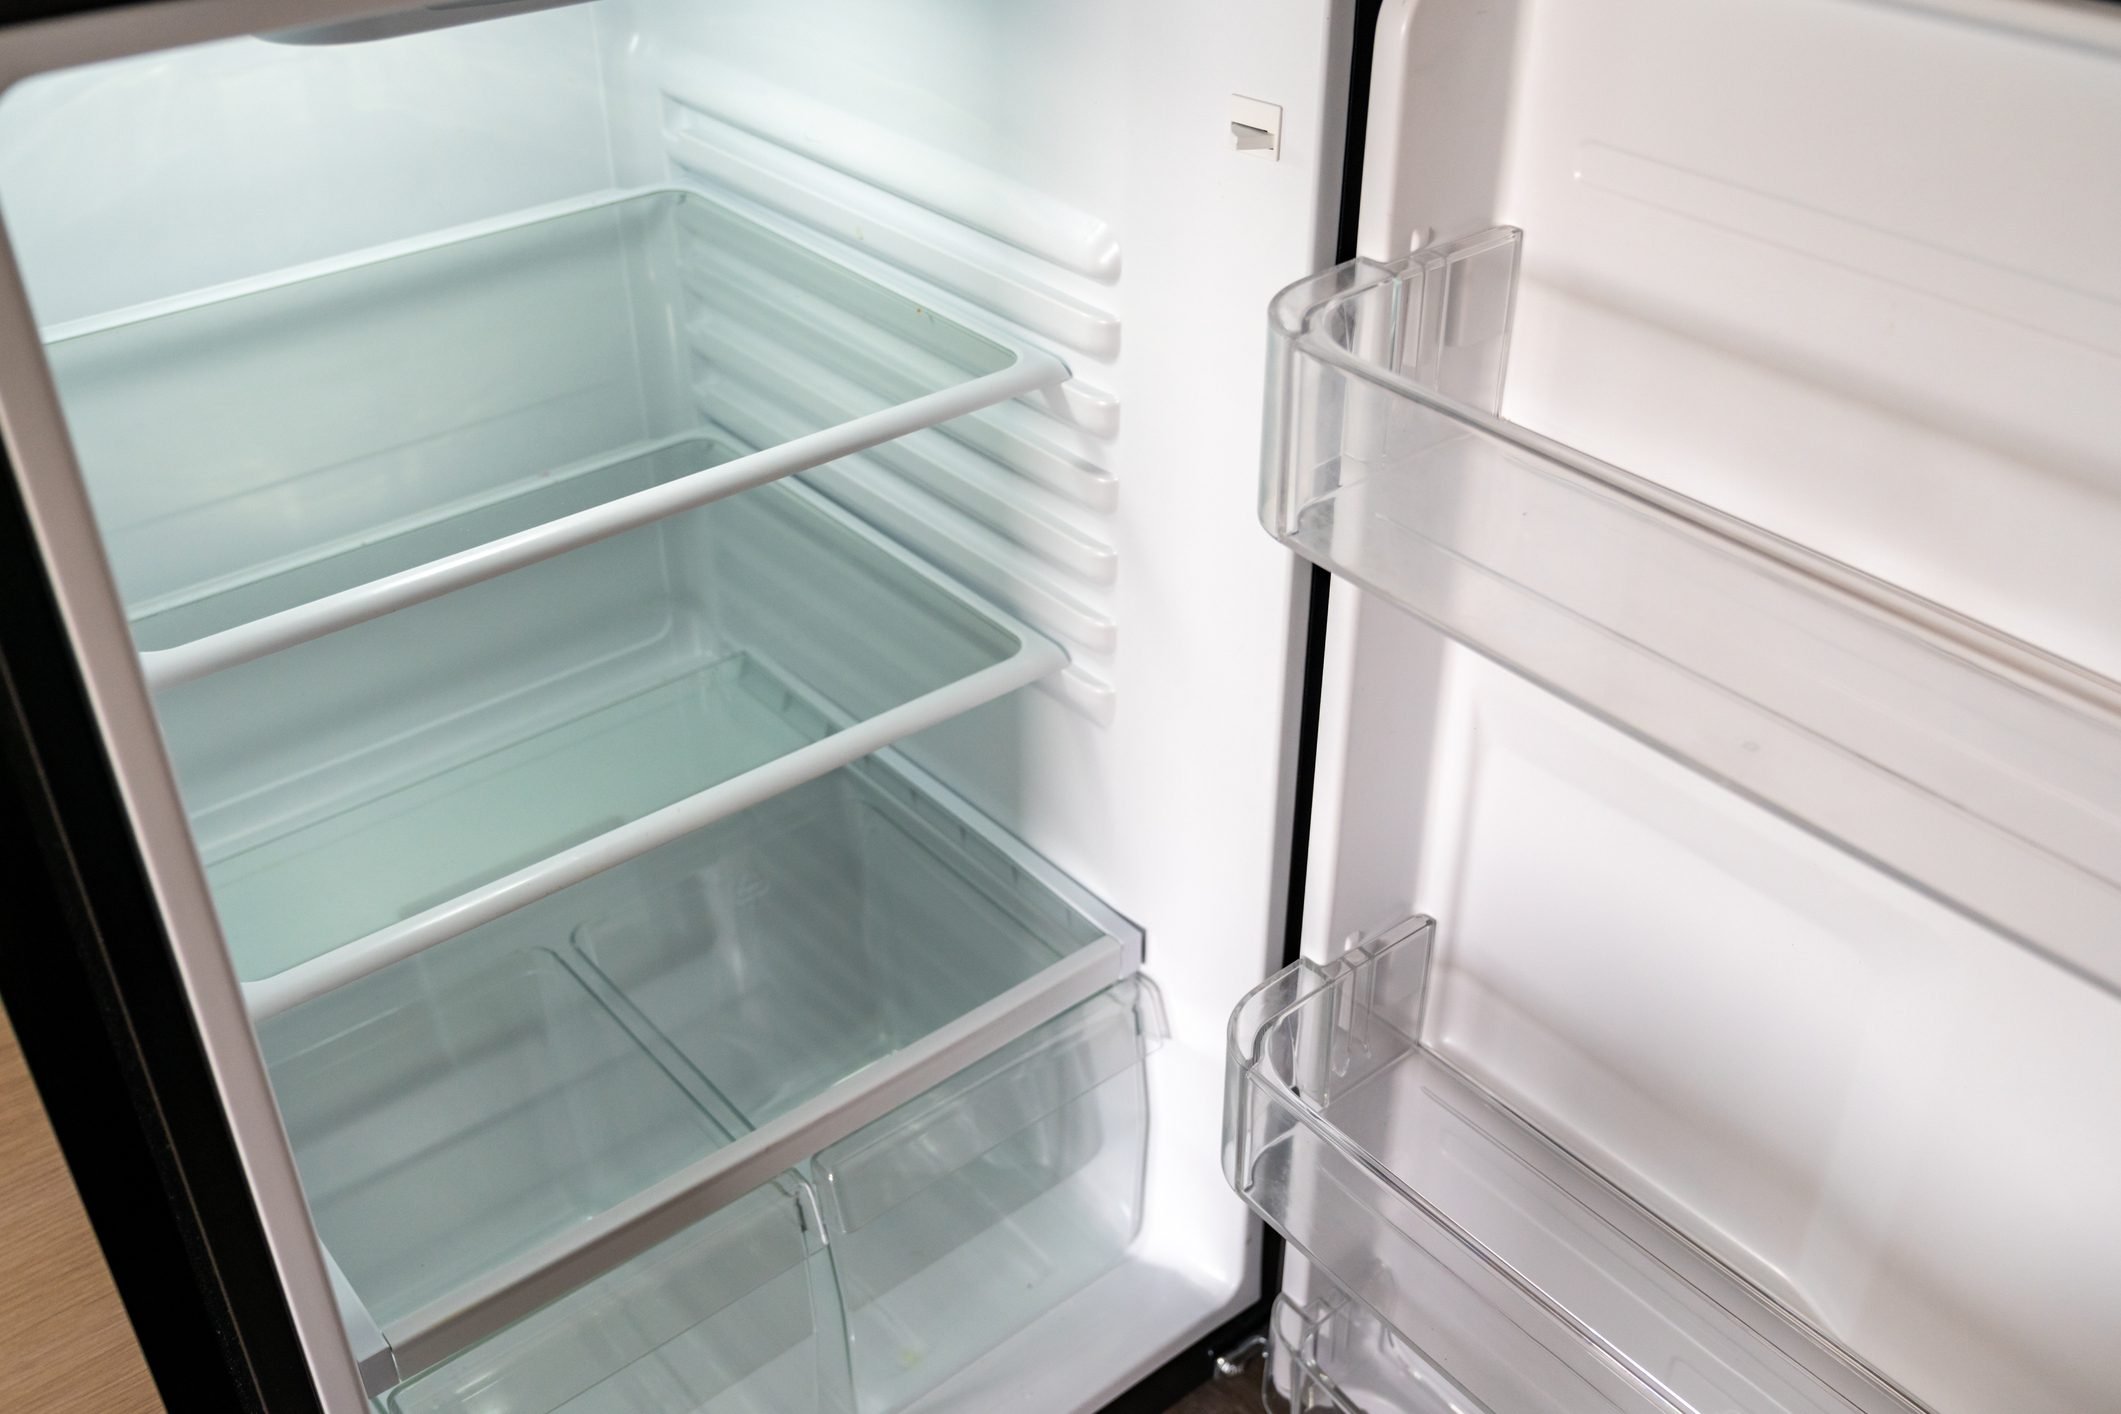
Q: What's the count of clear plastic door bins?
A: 3